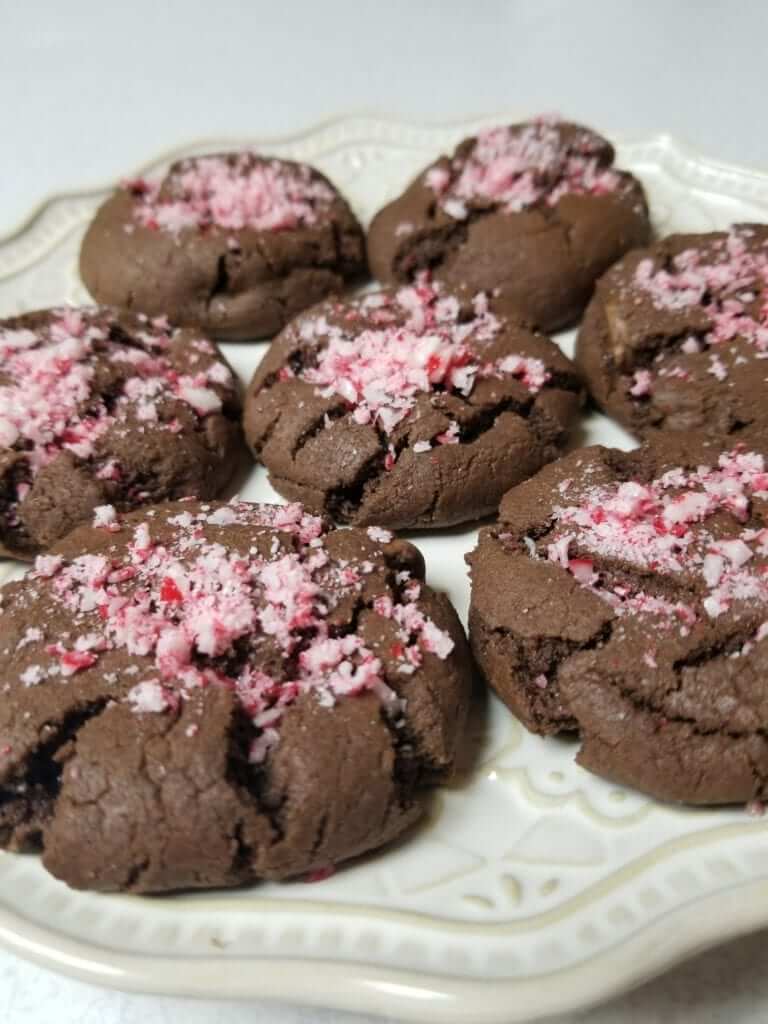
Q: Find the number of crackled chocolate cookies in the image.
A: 7